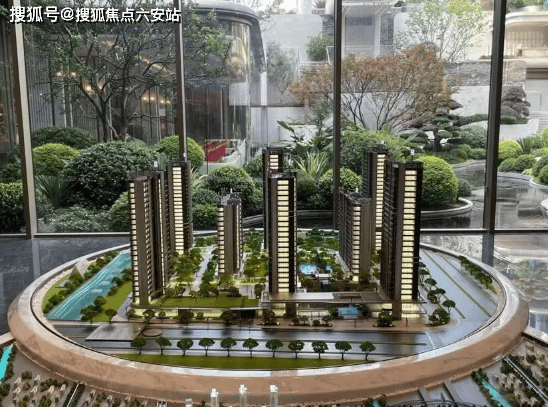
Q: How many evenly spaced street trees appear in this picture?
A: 11